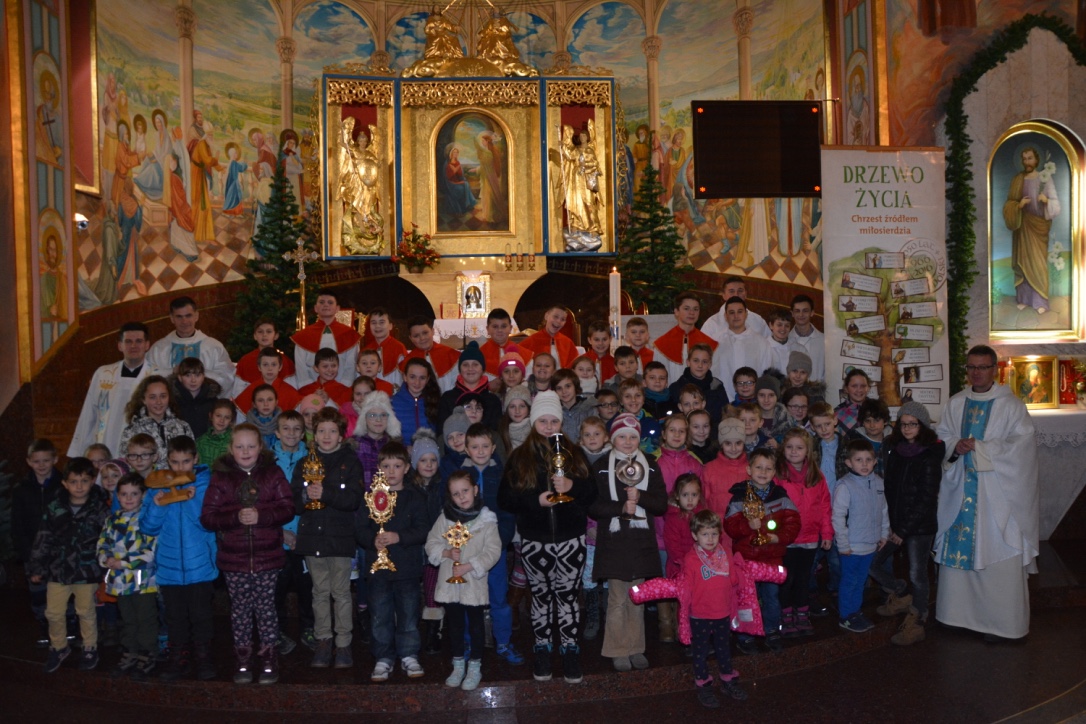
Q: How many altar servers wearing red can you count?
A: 12